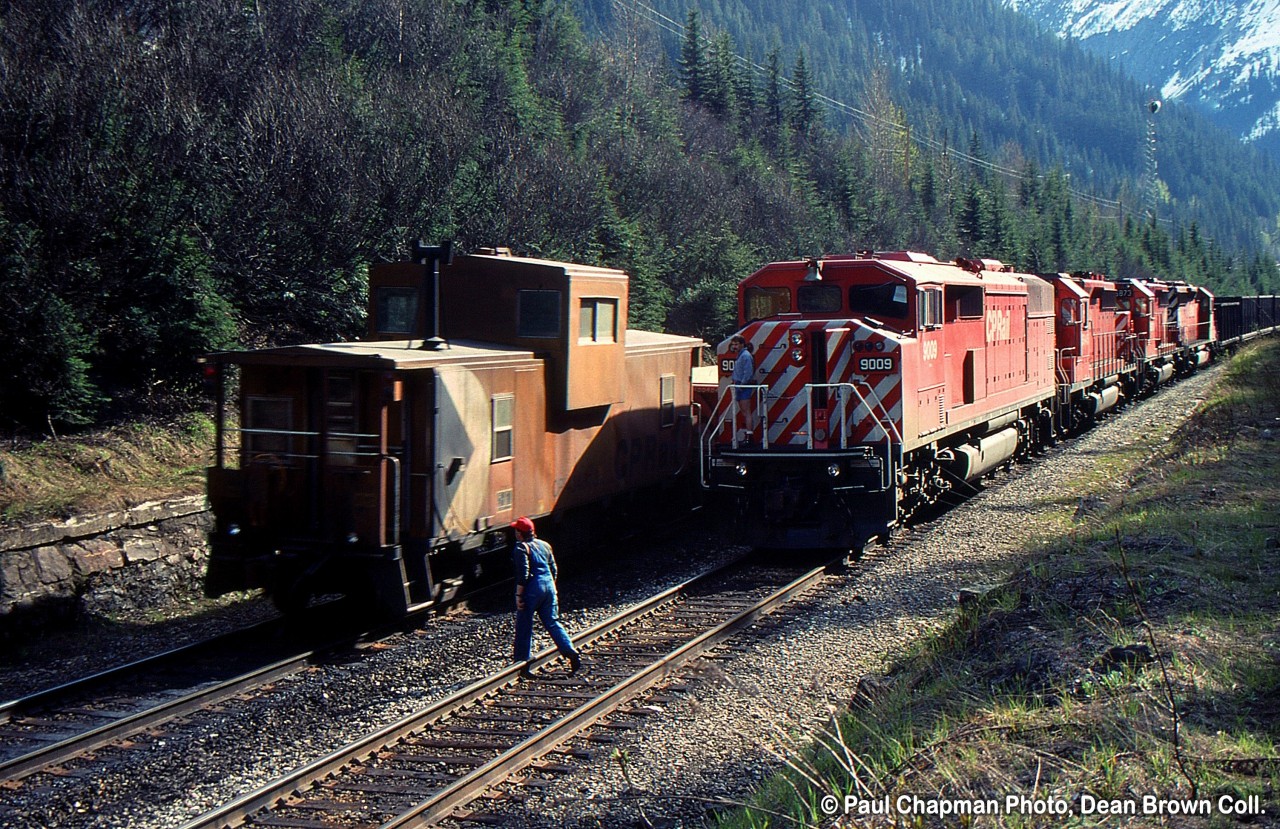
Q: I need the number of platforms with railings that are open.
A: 2